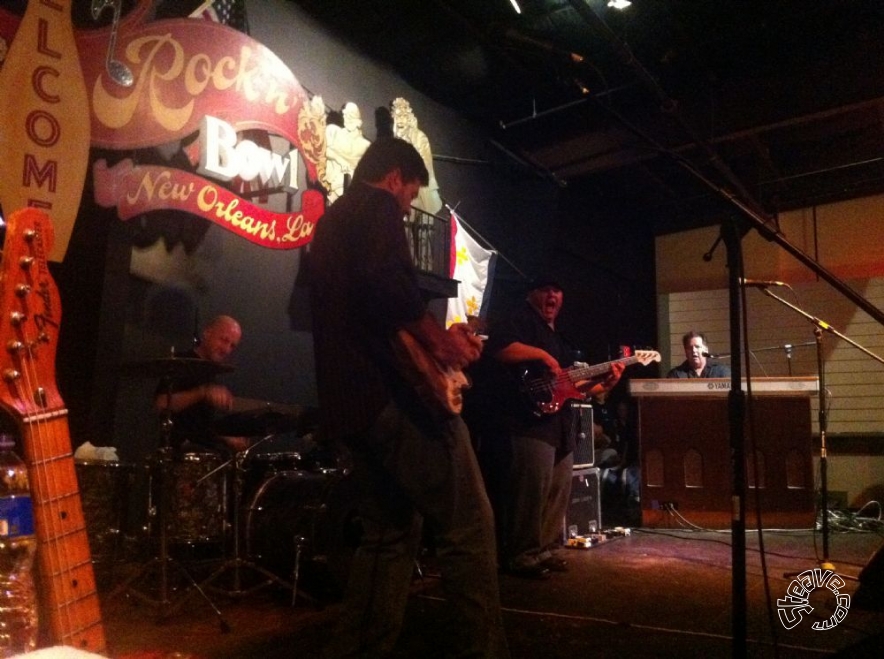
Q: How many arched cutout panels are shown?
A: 4